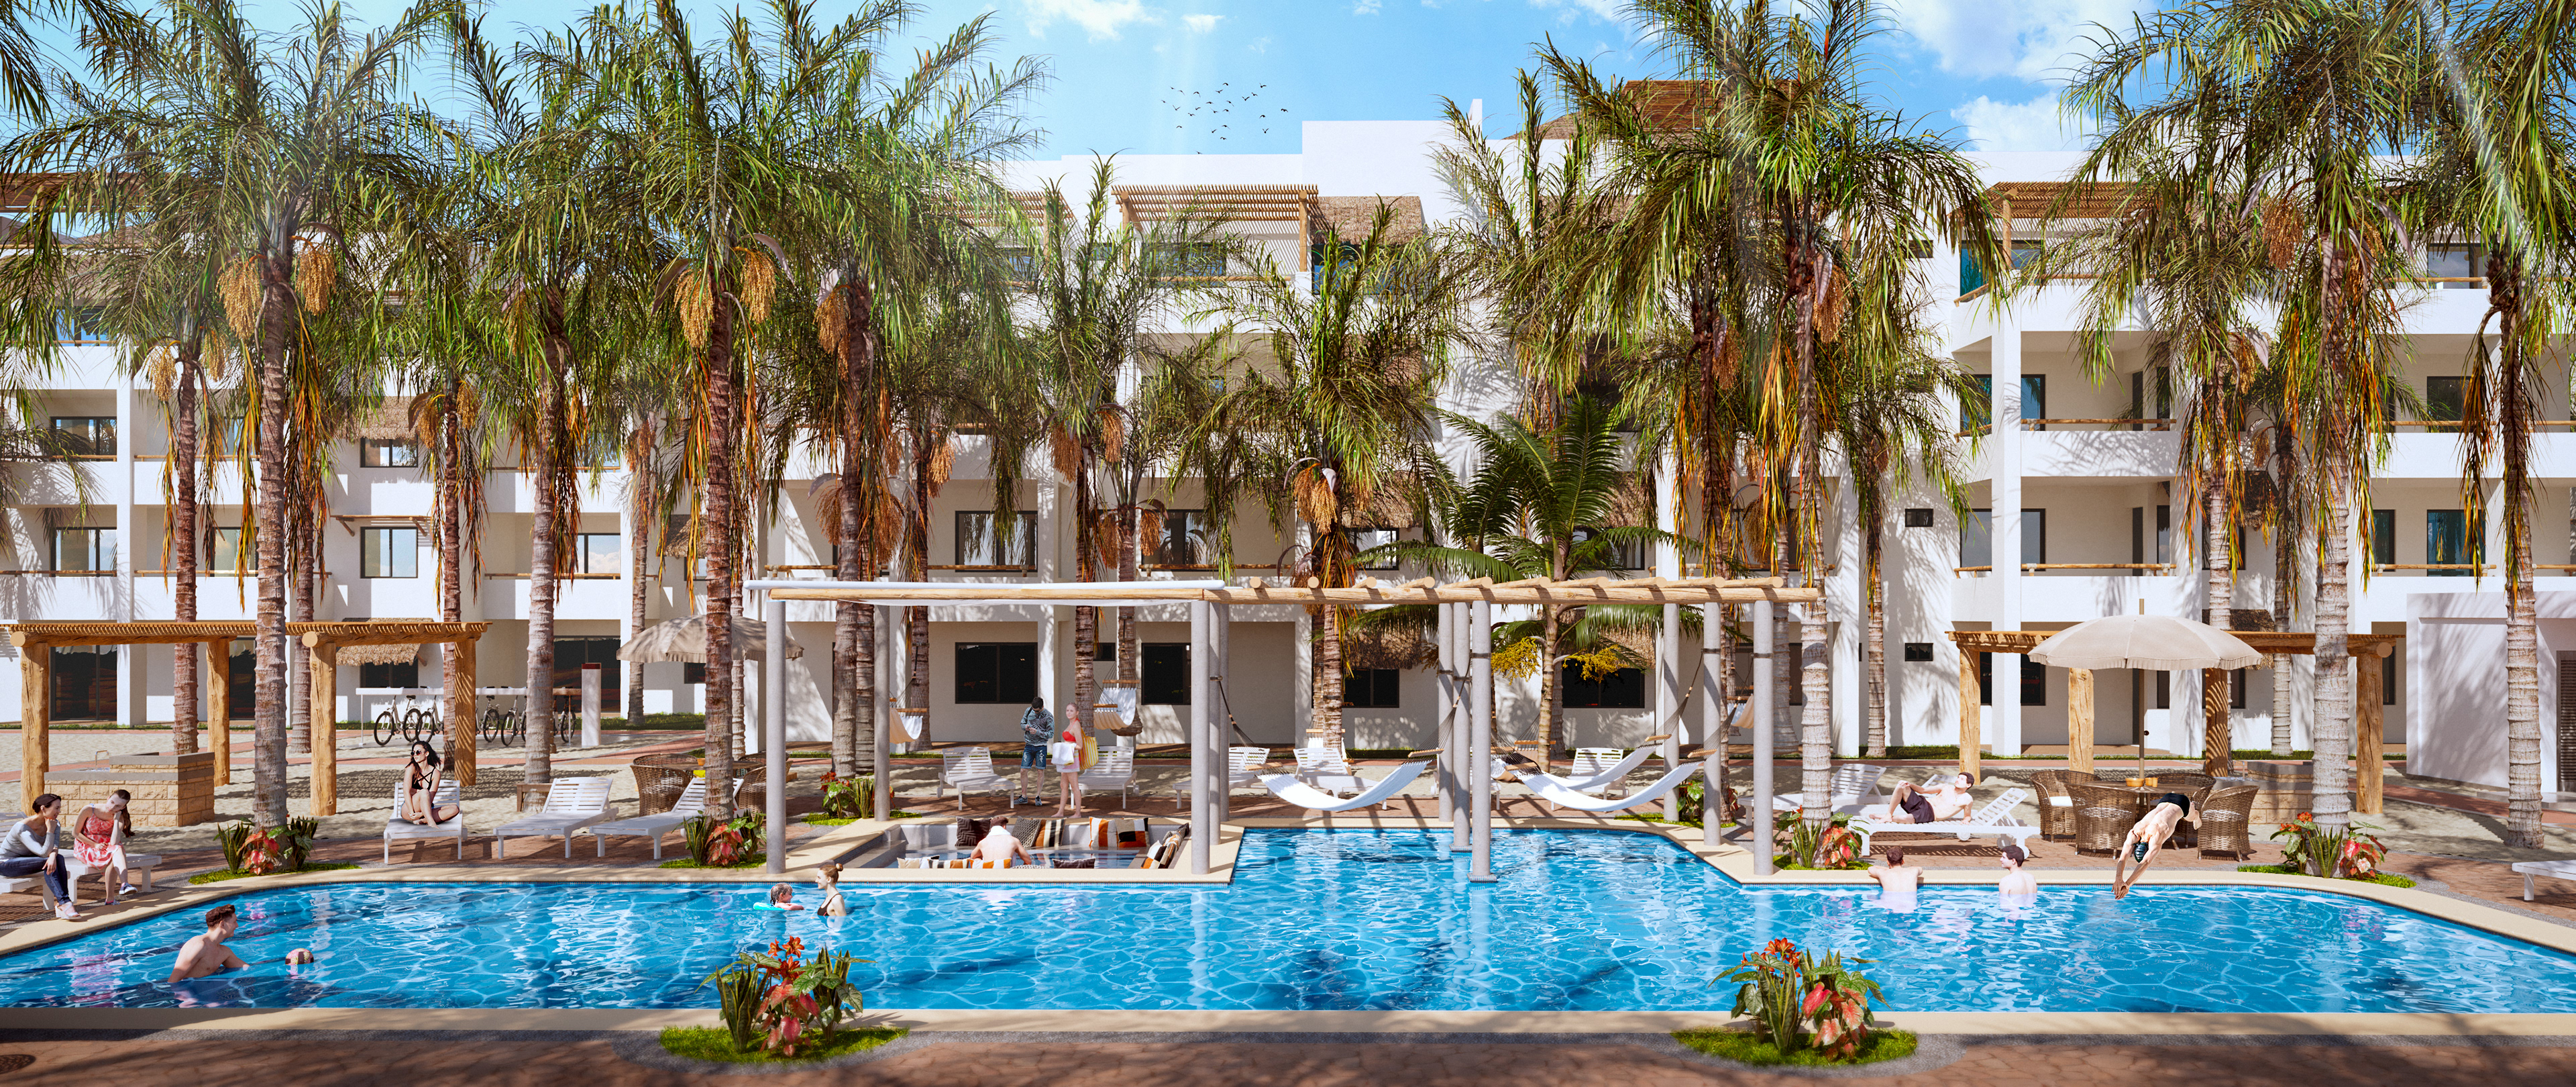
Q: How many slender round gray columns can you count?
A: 11